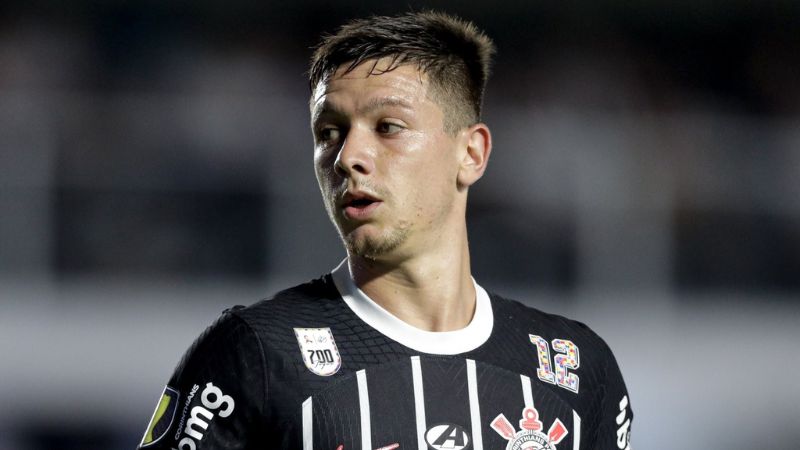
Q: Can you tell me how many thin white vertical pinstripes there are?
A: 6